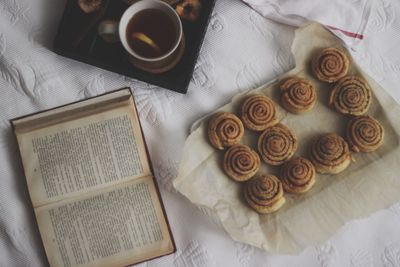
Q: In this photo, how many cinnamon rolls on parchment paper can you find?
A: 11